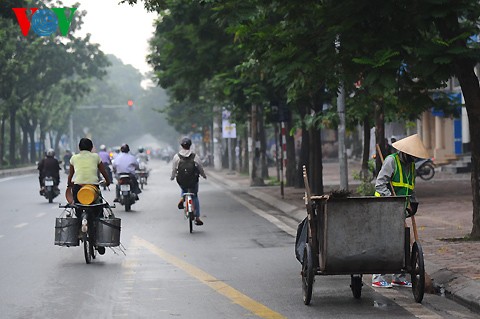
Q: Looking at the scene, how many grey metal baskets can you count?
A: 2